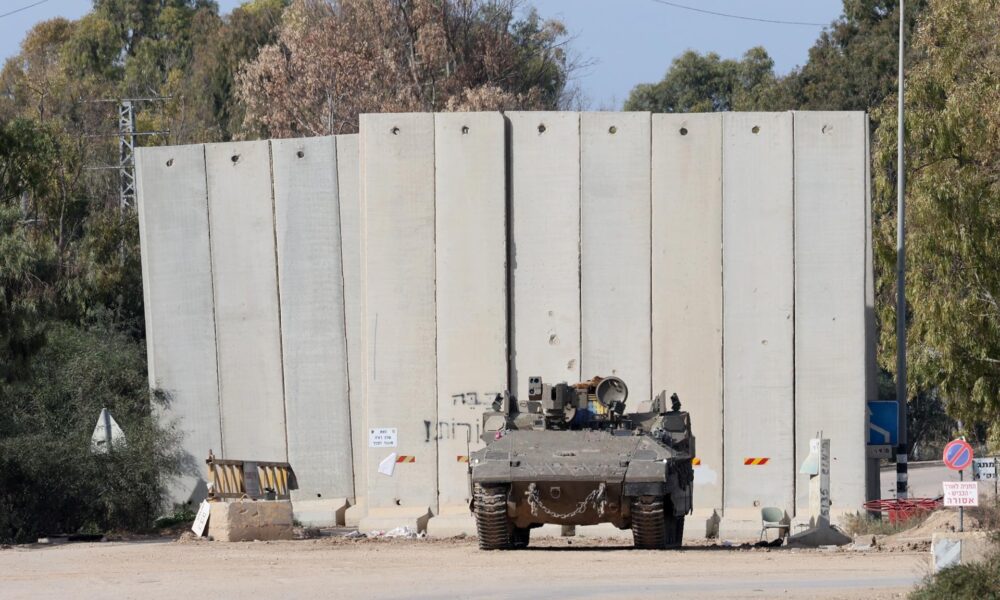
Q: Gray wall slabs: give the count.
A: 11